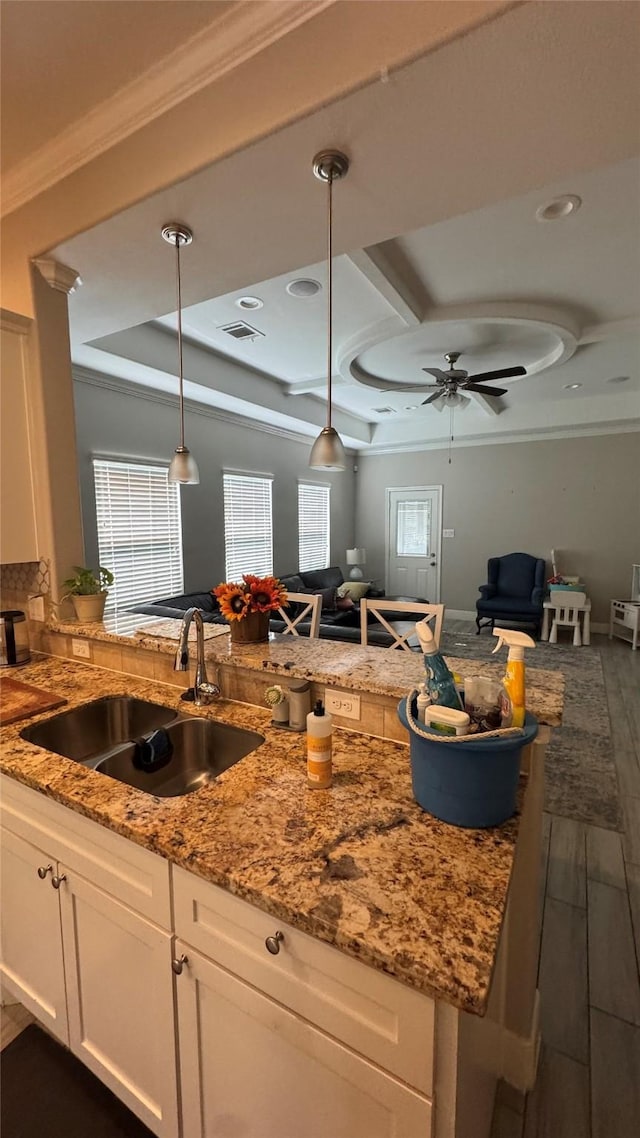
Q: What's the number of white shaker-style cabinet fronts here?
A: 5